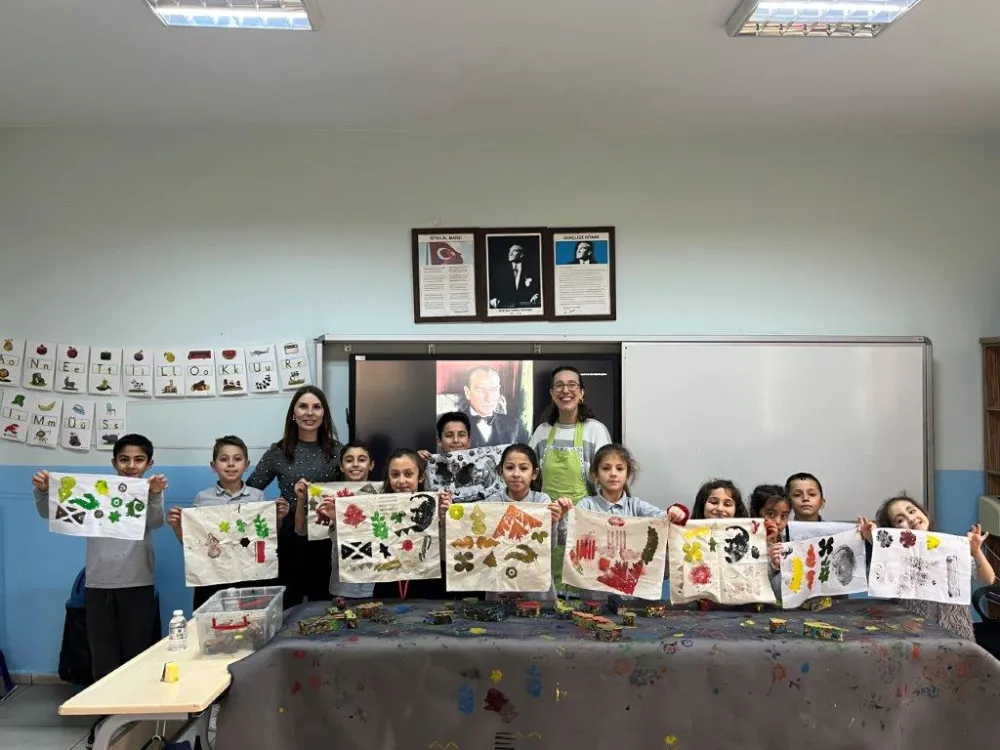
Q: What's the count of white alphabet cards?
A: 14